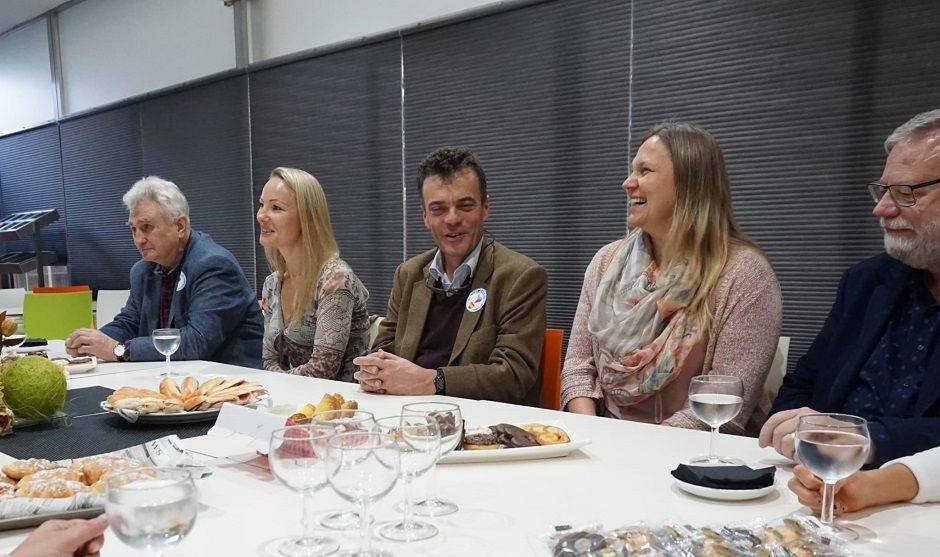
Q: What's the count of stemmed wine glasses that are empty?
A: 5